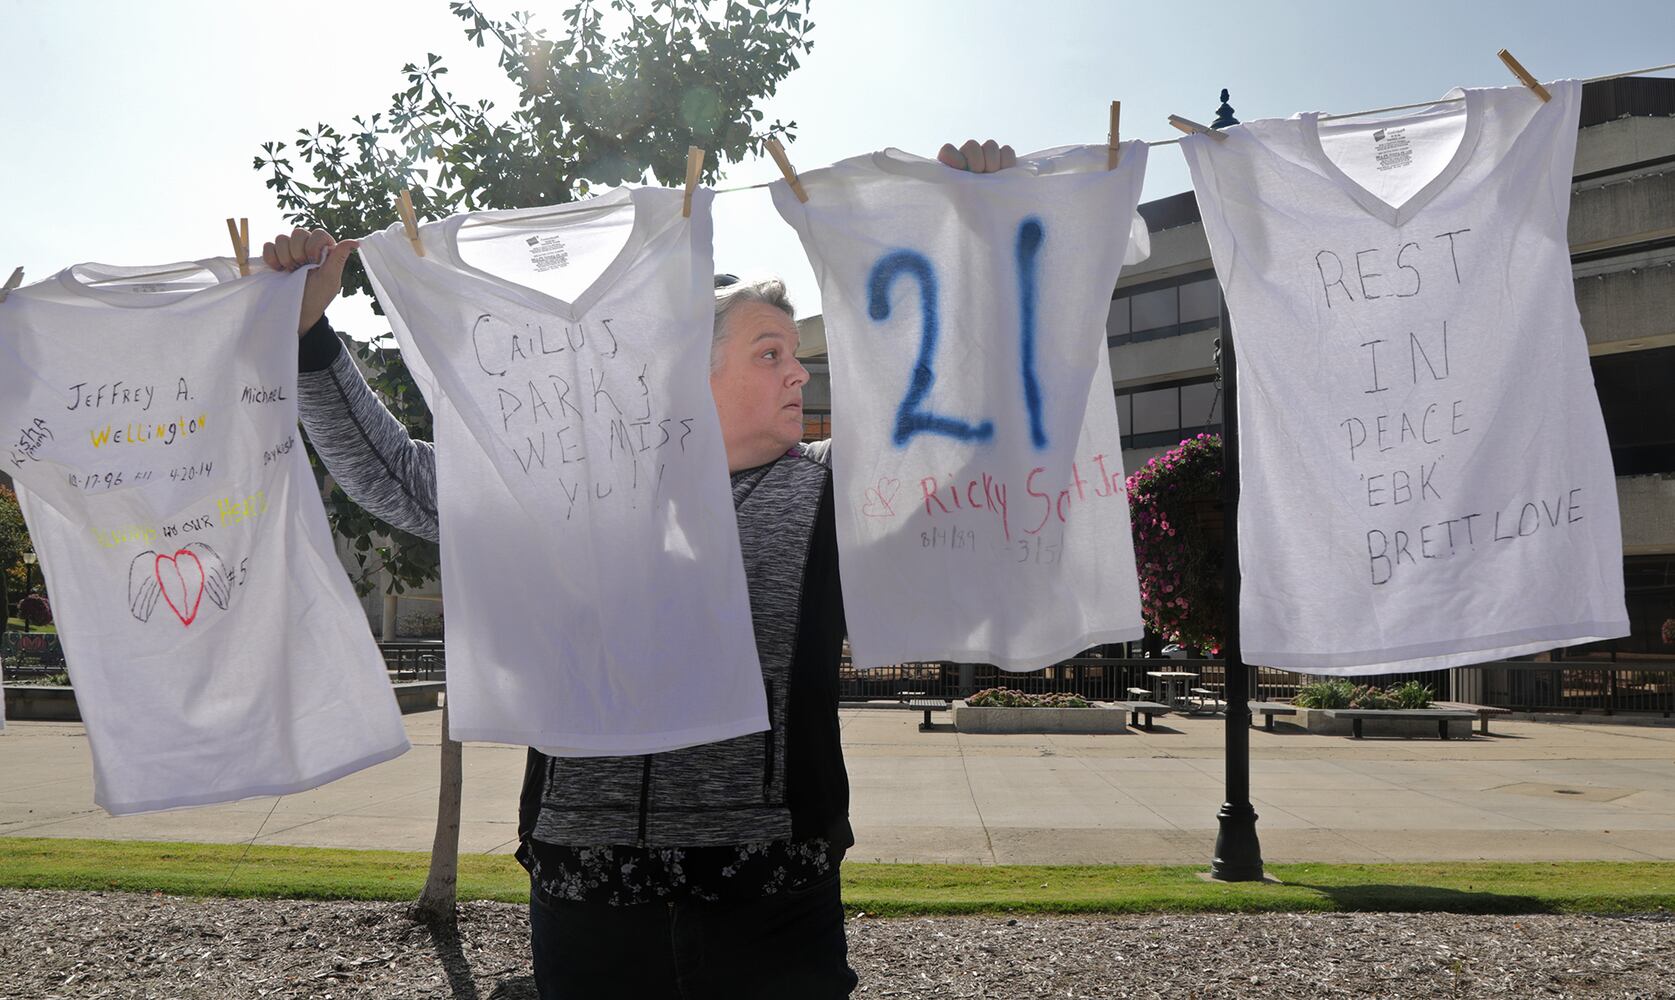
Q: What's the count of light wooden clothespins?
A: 8